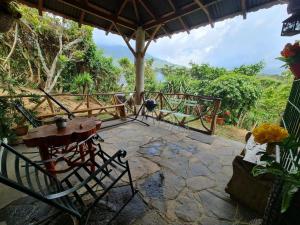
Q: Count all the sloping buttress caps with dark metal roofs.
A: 0